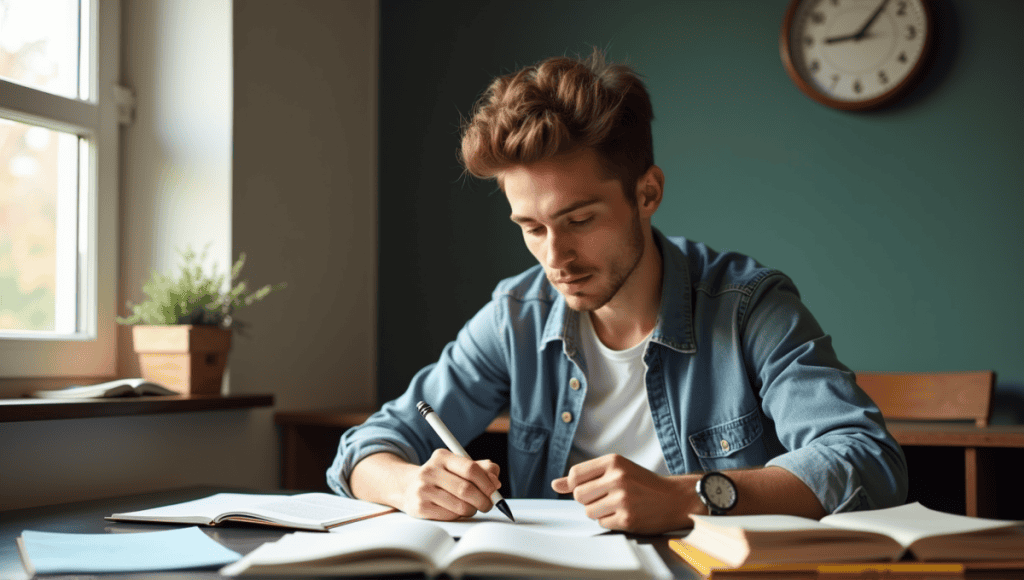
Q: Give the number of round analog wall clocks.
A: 1